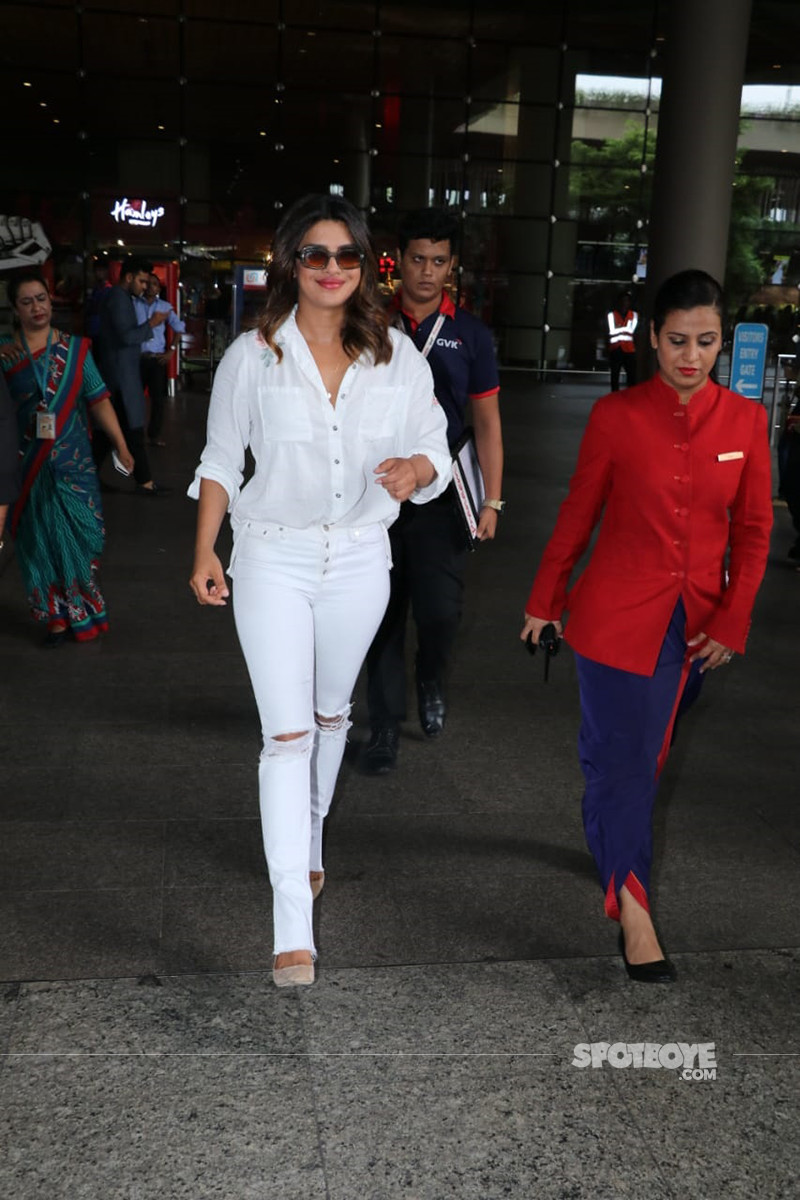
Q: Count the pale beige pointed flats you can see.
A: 2